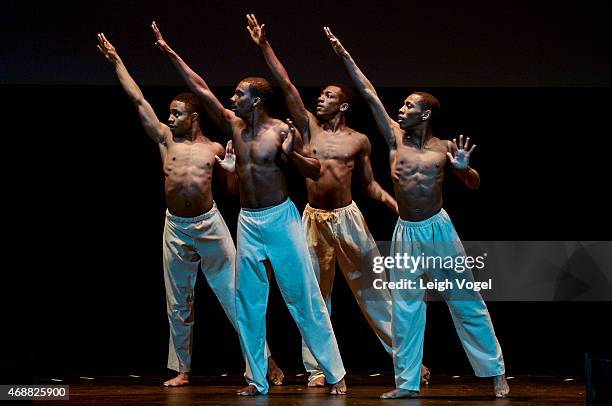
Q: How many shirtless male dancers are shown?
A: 4